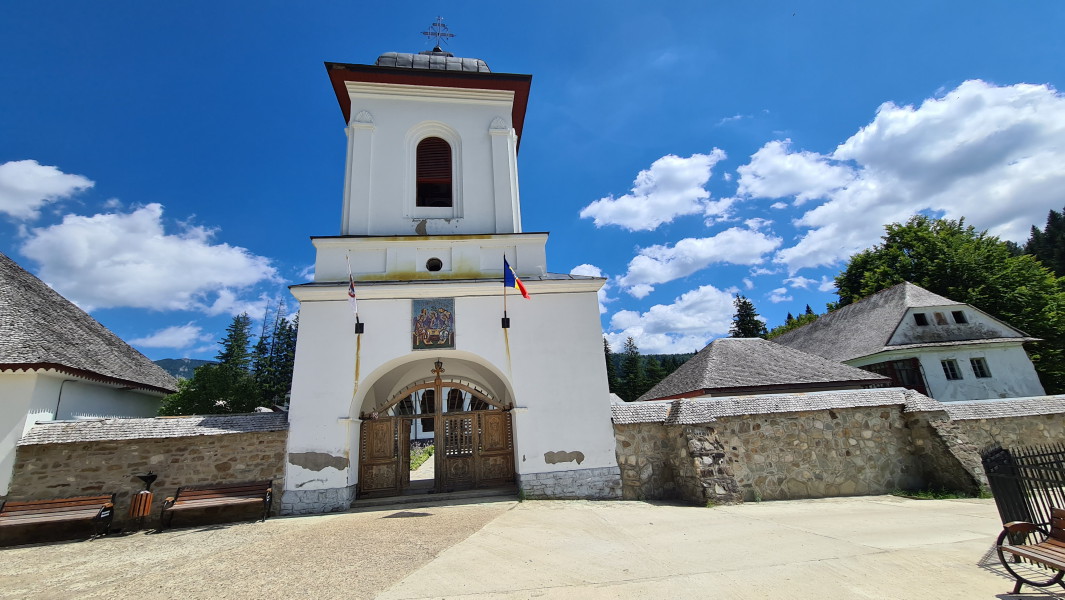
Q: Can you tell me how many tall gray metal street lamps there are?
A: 0